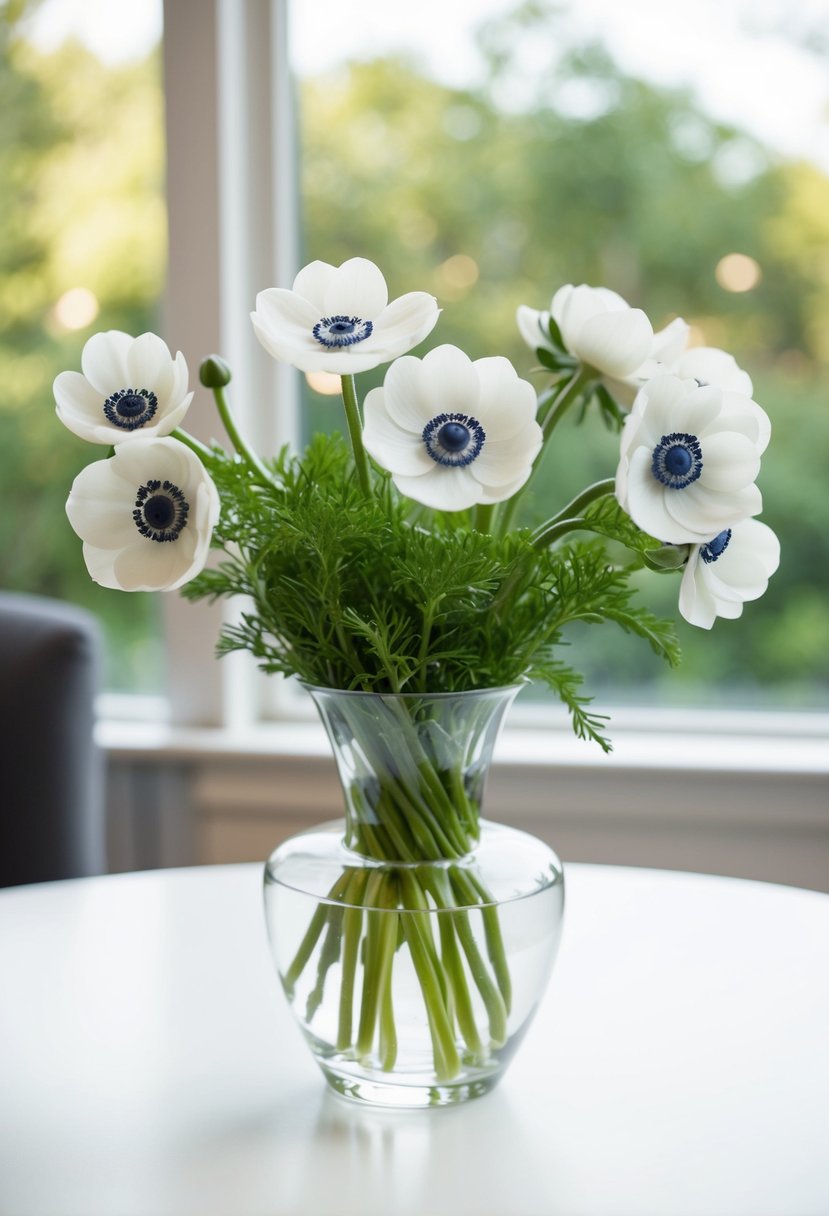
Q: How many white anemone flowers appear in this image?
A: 8